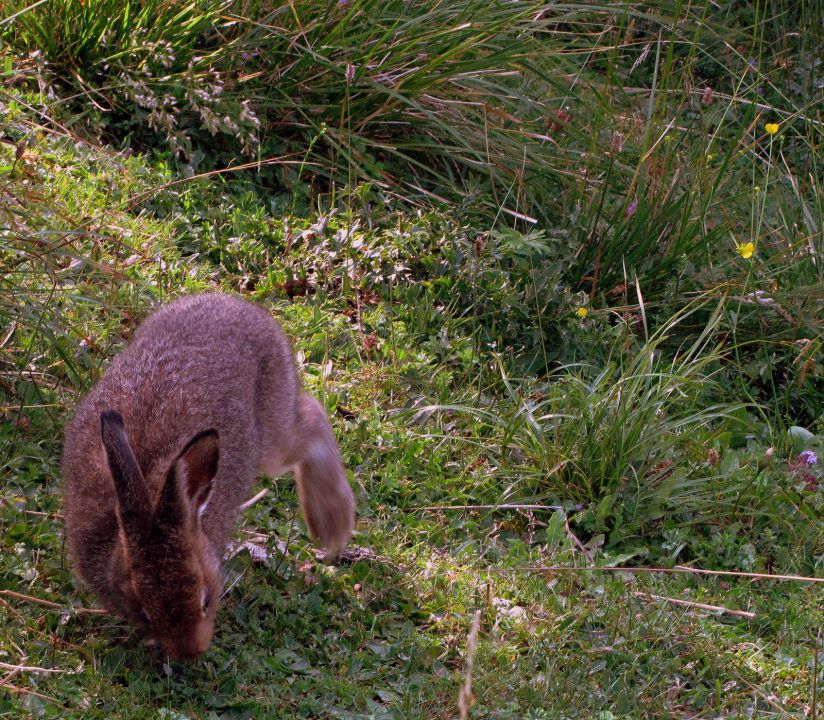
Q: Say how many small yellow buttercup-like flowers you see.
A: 3